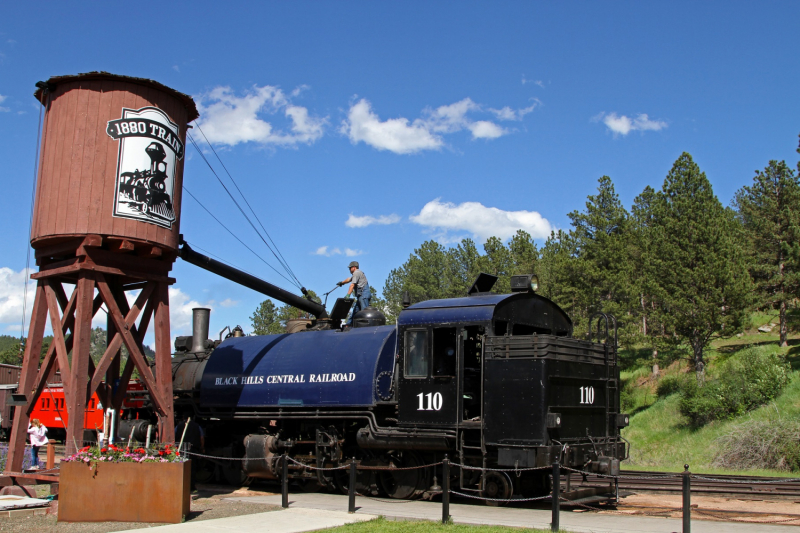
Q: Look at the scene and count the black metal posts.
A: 5